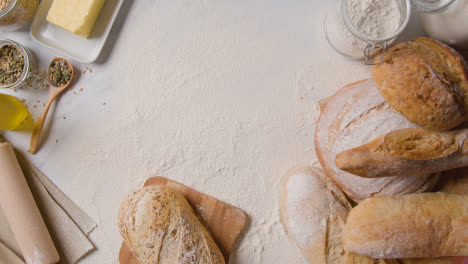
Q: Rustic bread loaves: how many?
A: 6